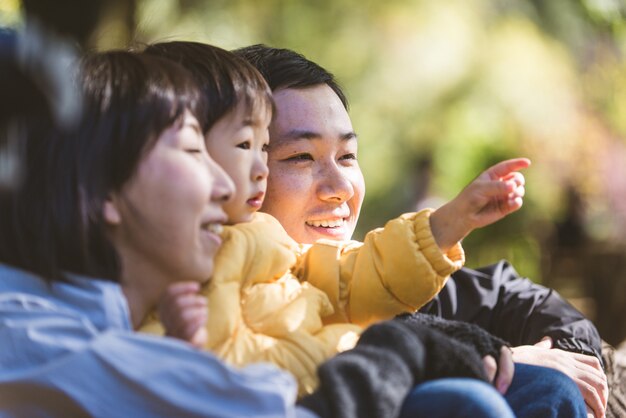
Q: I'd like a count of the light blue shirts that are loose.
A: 1